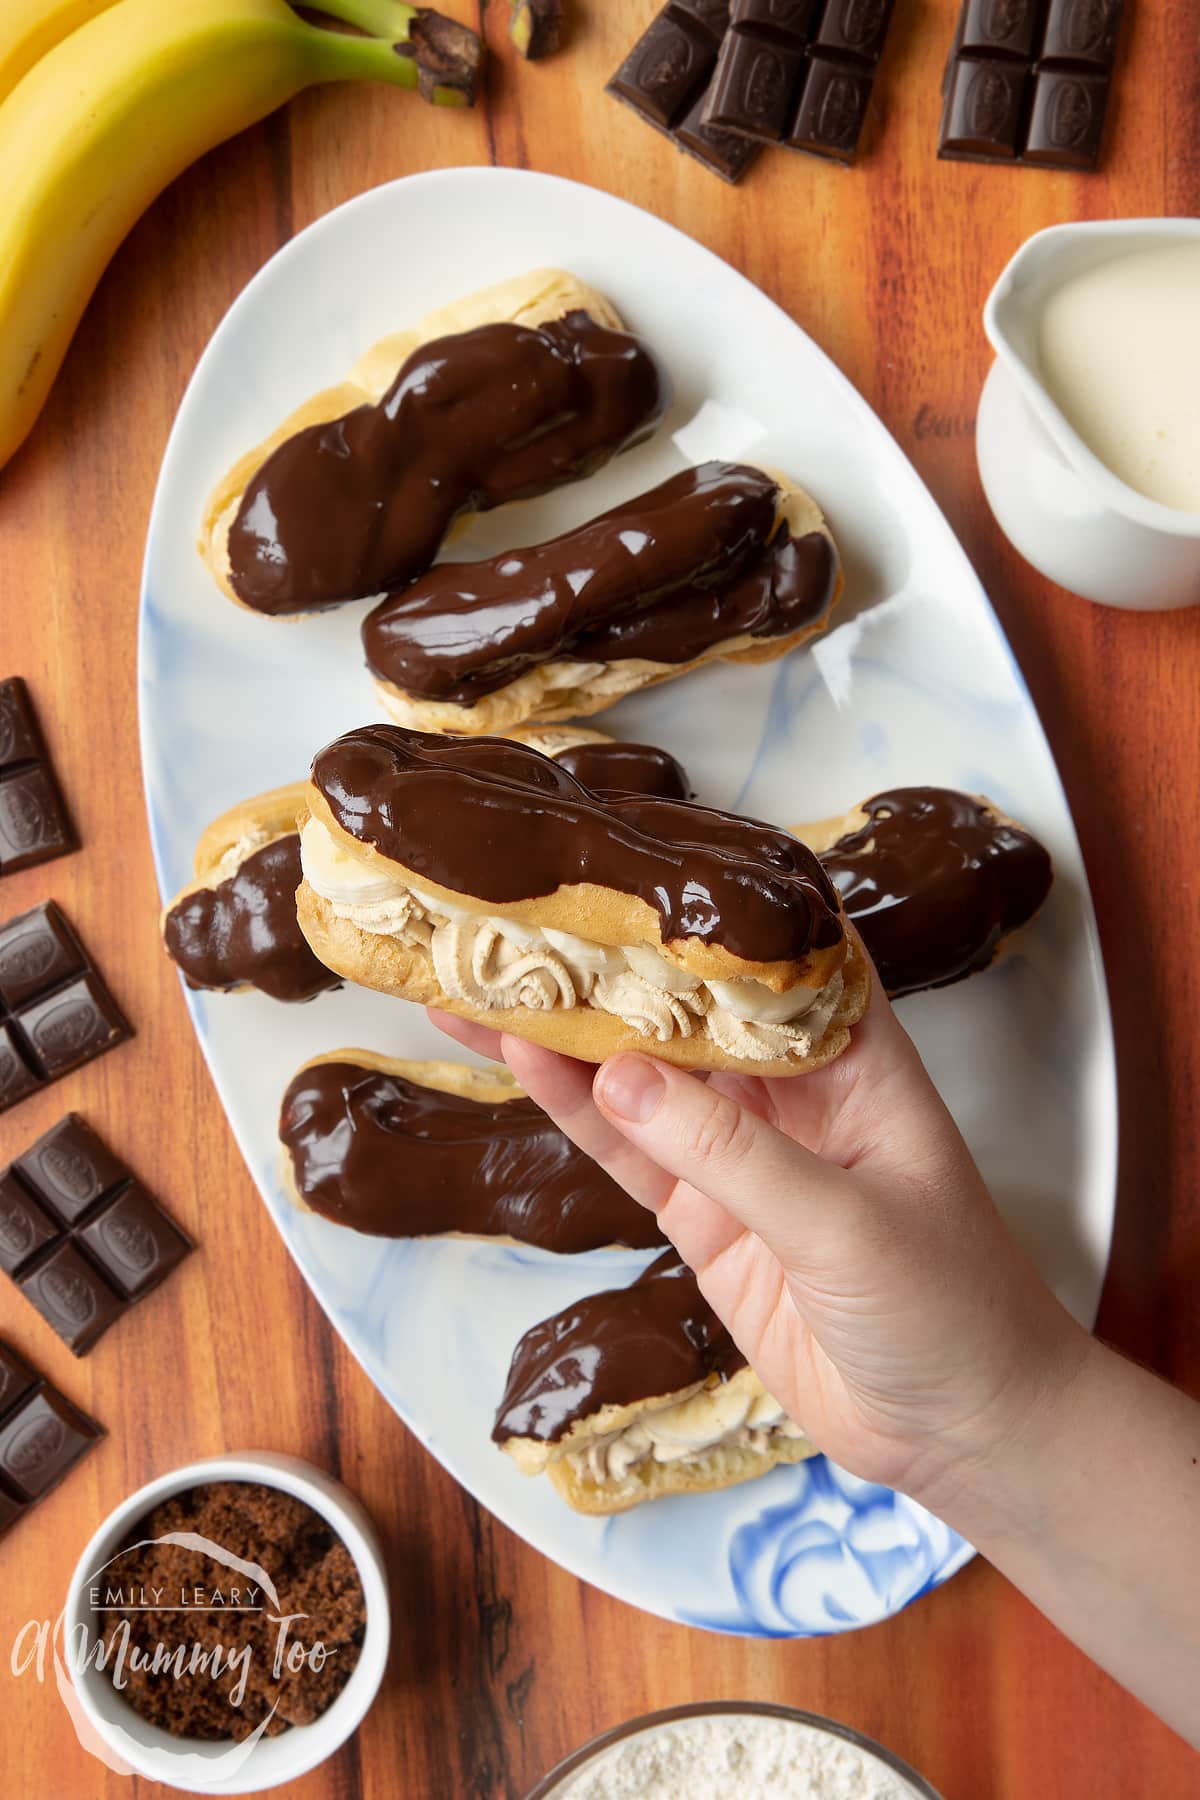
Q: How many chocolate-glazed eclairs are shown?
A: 7